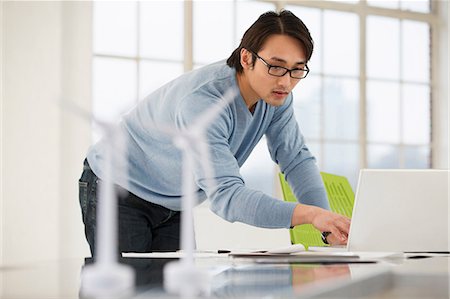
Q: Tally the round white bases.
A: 2